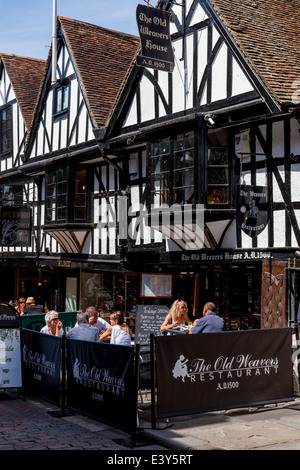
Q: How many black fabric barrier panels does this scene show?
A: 3